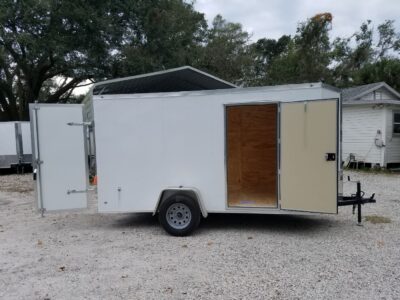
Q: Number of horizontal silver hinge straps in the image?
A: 2